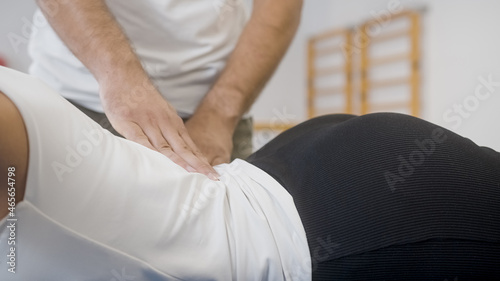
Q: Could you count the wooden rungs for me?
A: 10